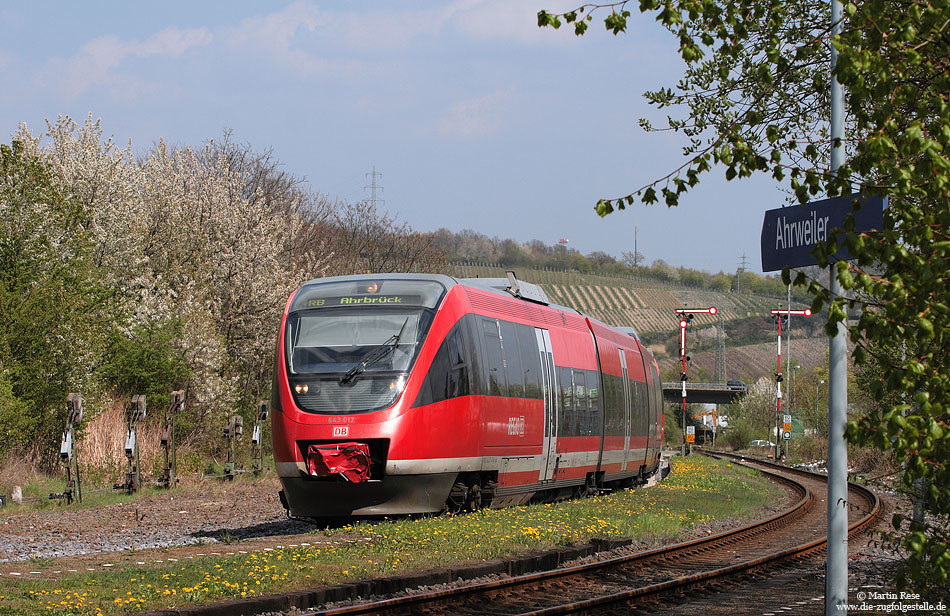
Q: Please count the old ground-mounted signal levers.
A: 5